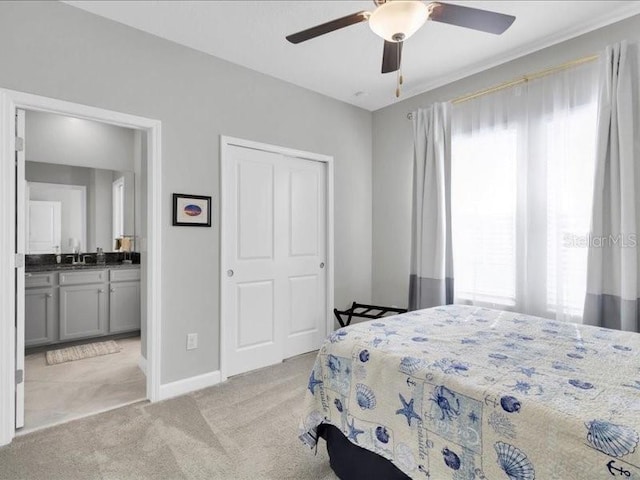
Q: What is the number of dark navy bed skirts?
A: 1